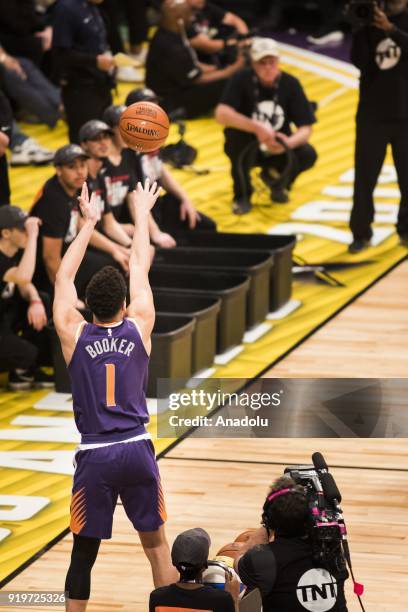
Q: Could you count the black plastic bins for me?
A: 5